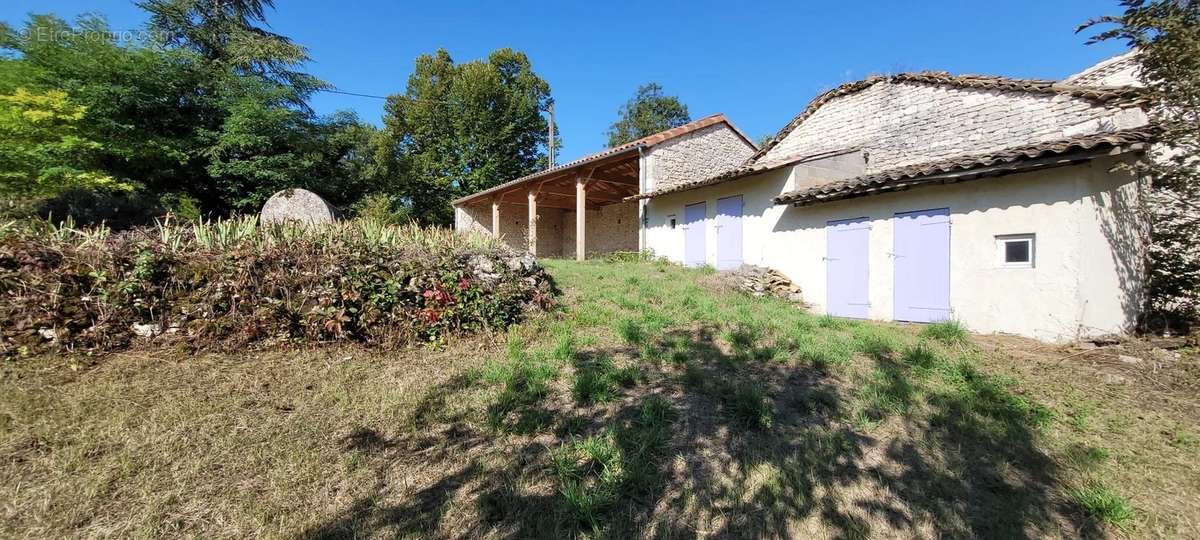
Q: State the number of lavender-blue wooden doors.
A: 4